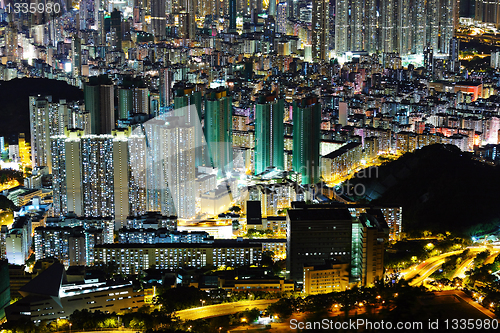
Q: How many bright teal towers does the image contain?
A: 4